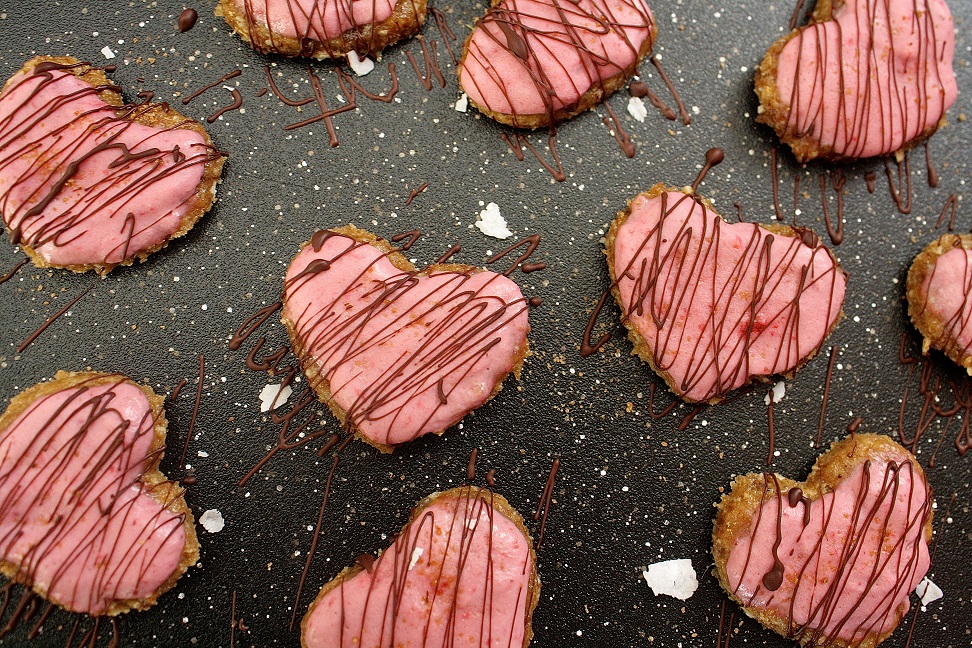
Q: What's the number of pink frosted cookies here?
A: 10